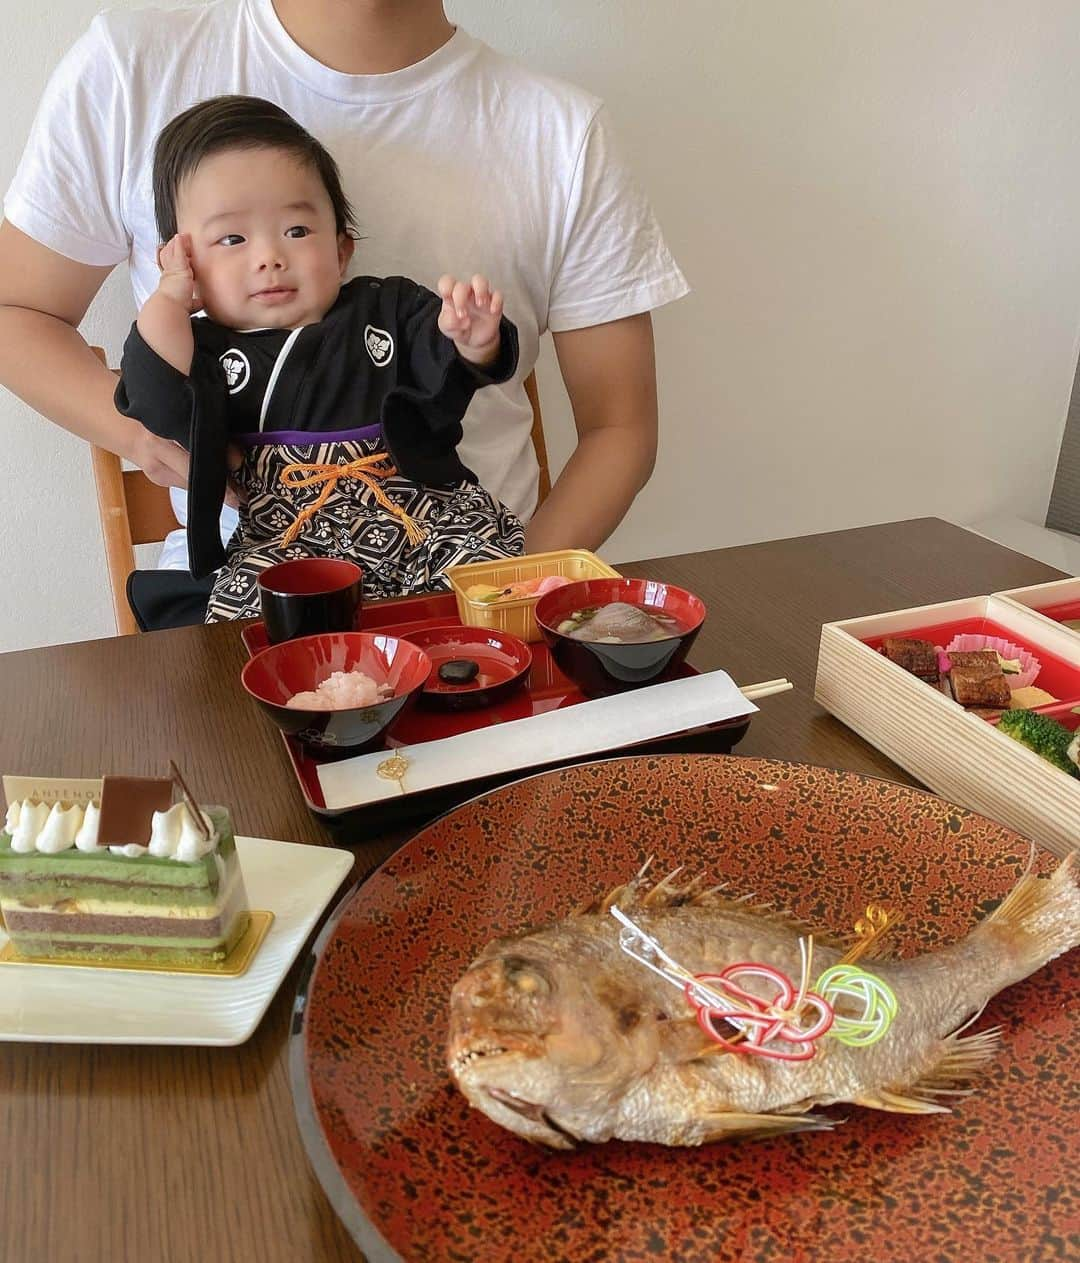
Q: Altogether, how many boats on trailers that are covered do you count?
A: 0